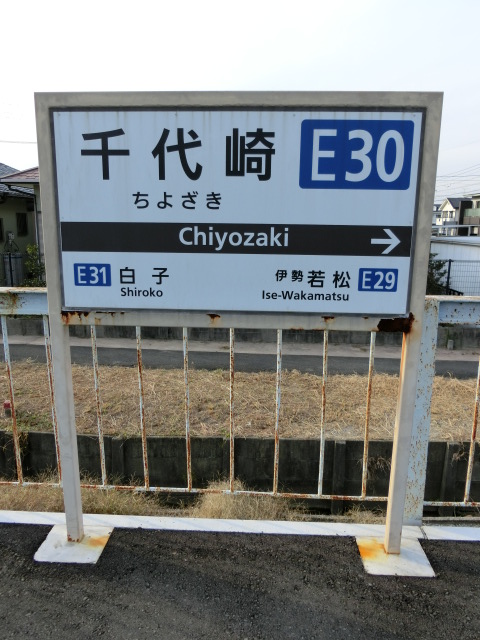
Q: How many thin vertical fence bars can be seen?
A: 10